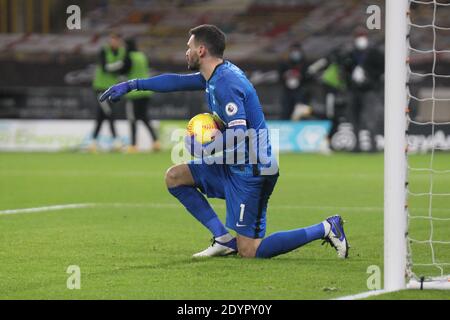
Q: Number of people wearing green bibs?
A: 3